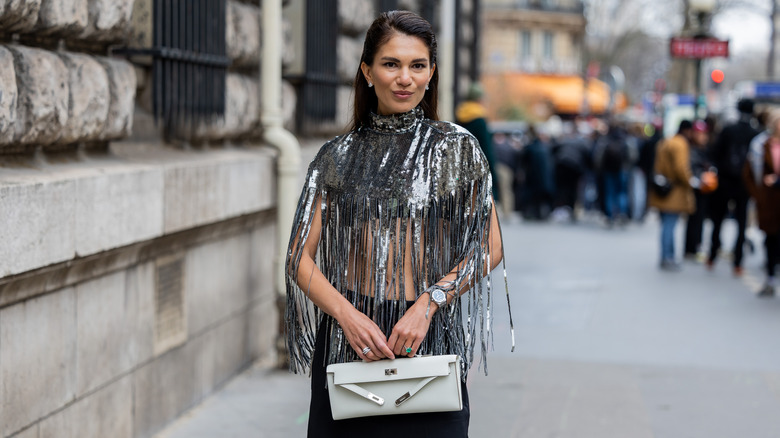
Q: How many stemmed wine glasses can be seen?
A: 0